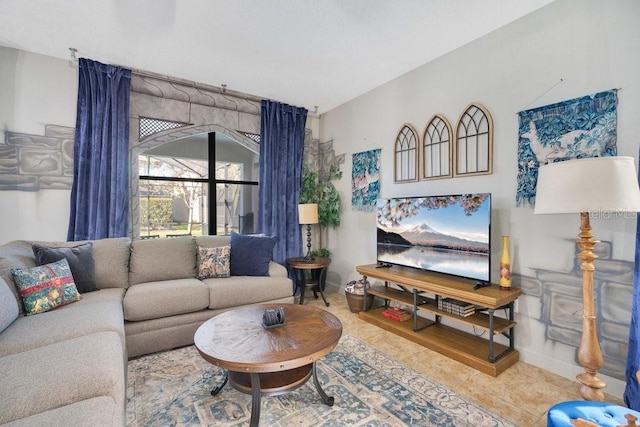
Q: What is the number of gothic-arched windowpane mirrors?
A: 3